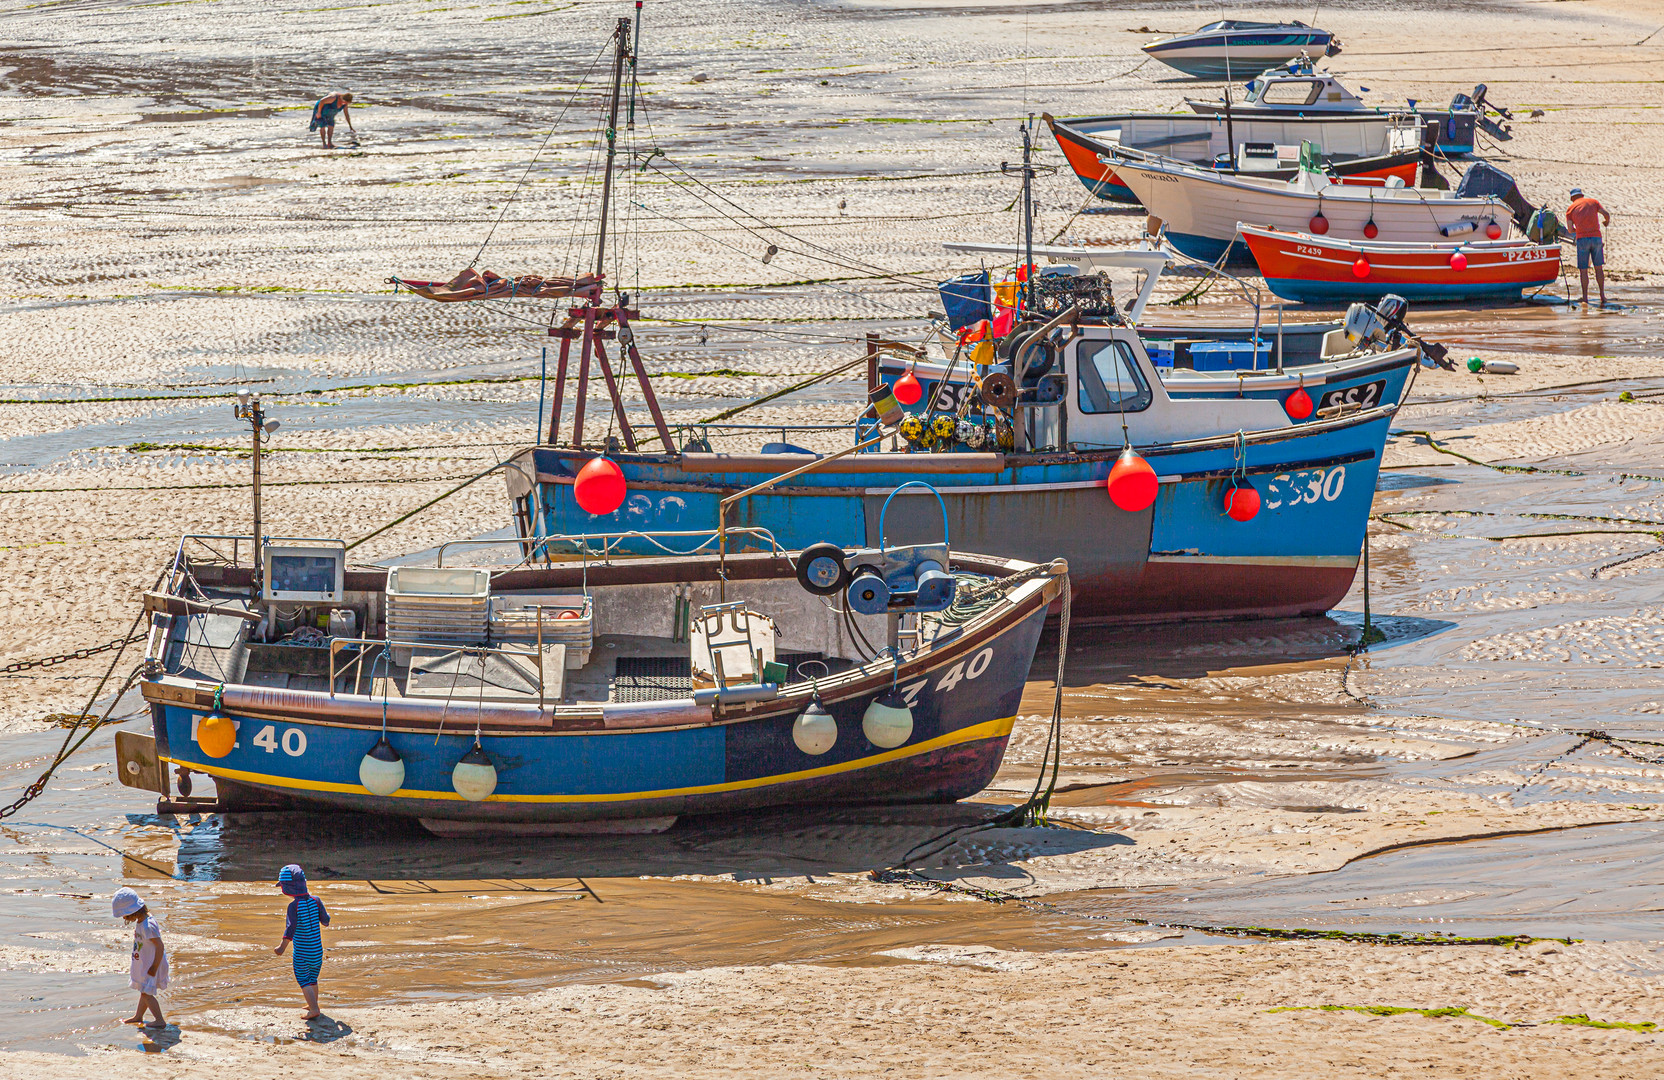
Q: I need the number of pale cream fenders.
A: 4